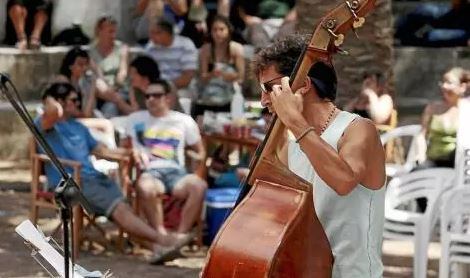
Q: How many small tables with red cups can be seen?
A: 1